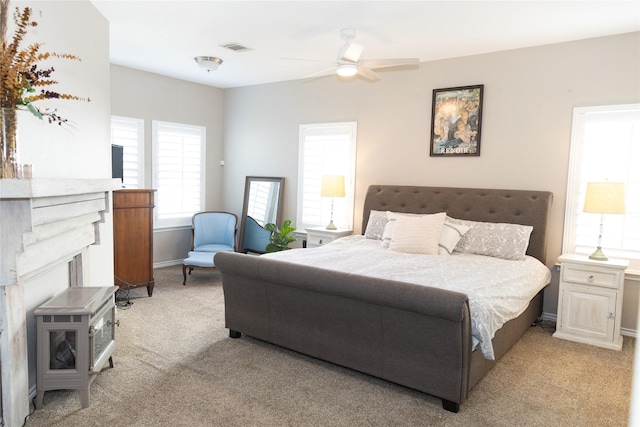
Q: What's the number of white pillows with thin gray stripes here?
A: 2